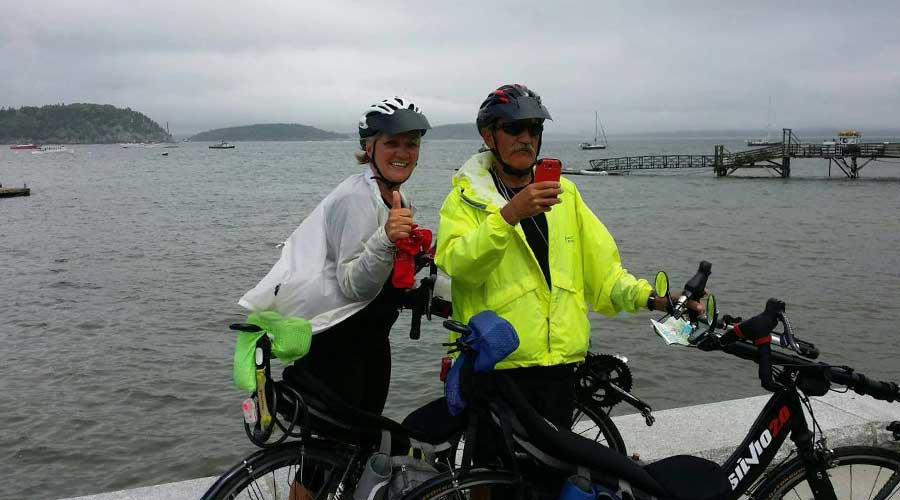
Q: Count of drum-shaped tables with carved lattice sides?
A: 0